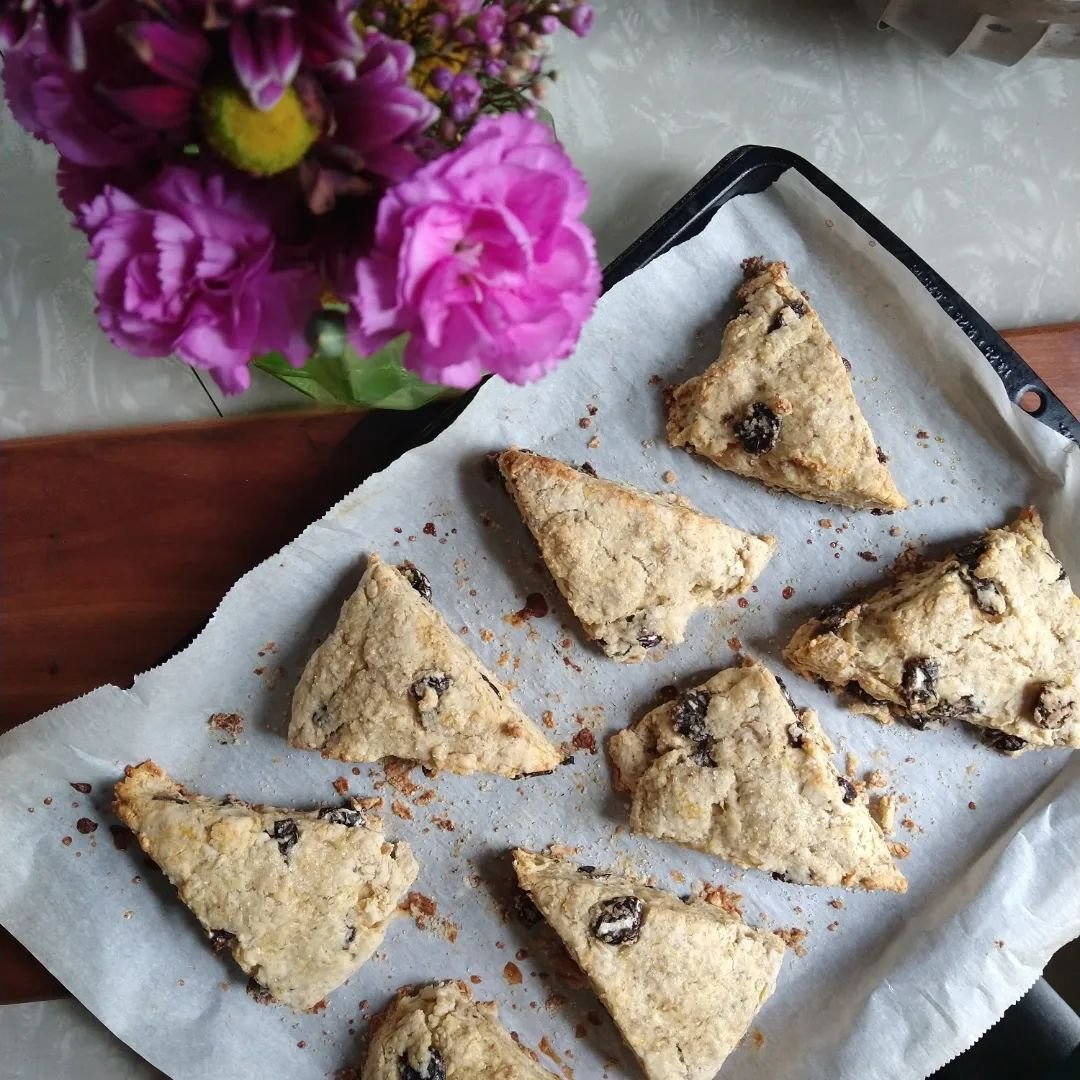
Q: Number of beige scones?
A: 8